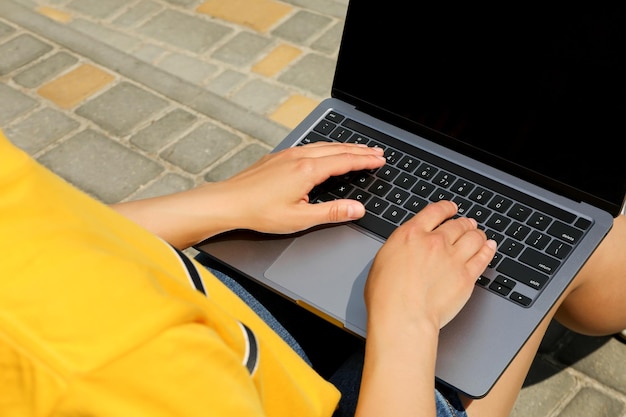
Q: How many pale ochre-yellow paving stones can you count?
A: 5